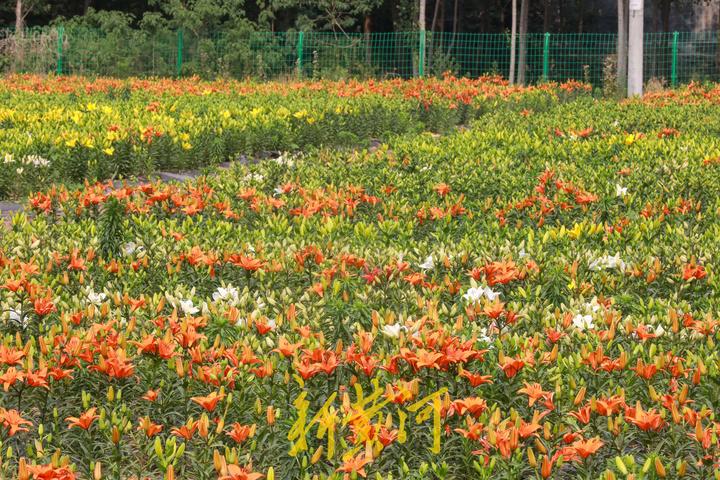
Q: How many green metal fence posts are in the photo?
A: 6